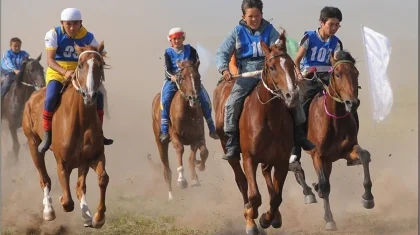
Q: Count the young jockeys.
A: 5